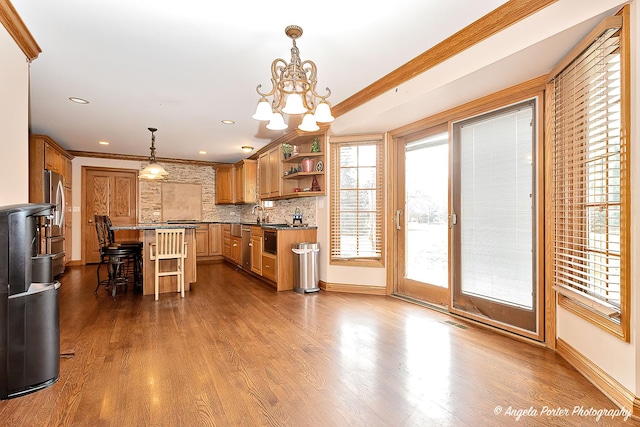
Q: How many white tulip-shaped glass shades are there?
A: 5